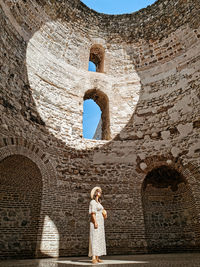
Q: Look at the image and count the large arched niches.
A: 2